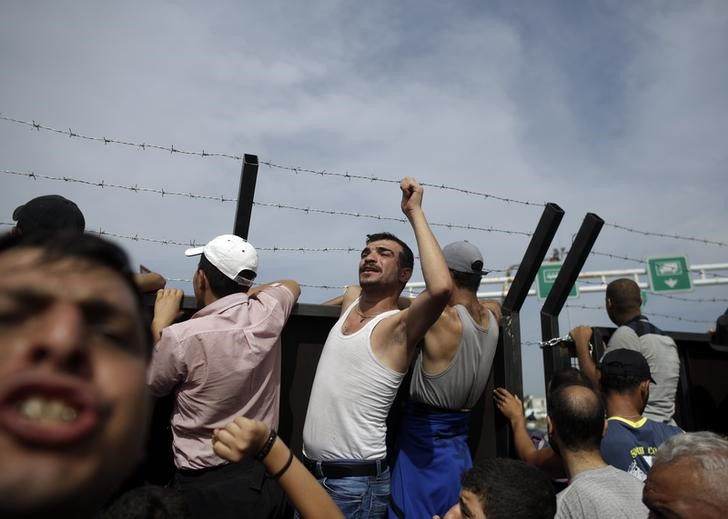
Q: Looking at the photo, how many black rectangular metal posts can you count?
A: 3